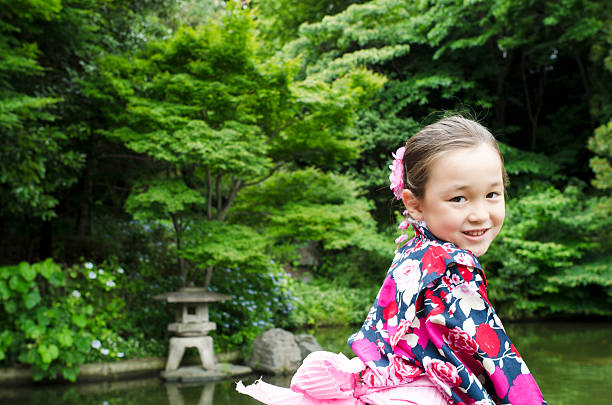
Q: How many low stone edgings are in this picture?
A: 1